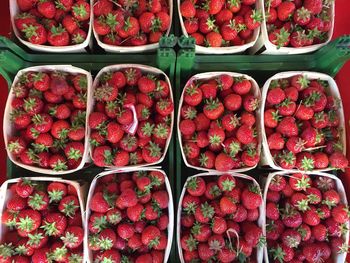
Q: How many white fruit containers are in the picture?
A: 12